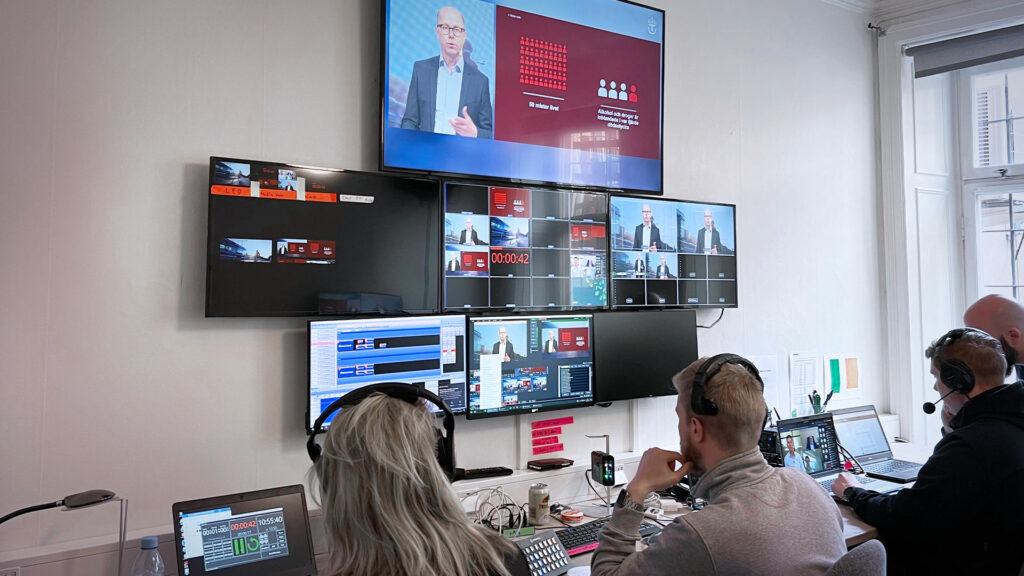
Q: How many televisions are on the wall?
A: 7